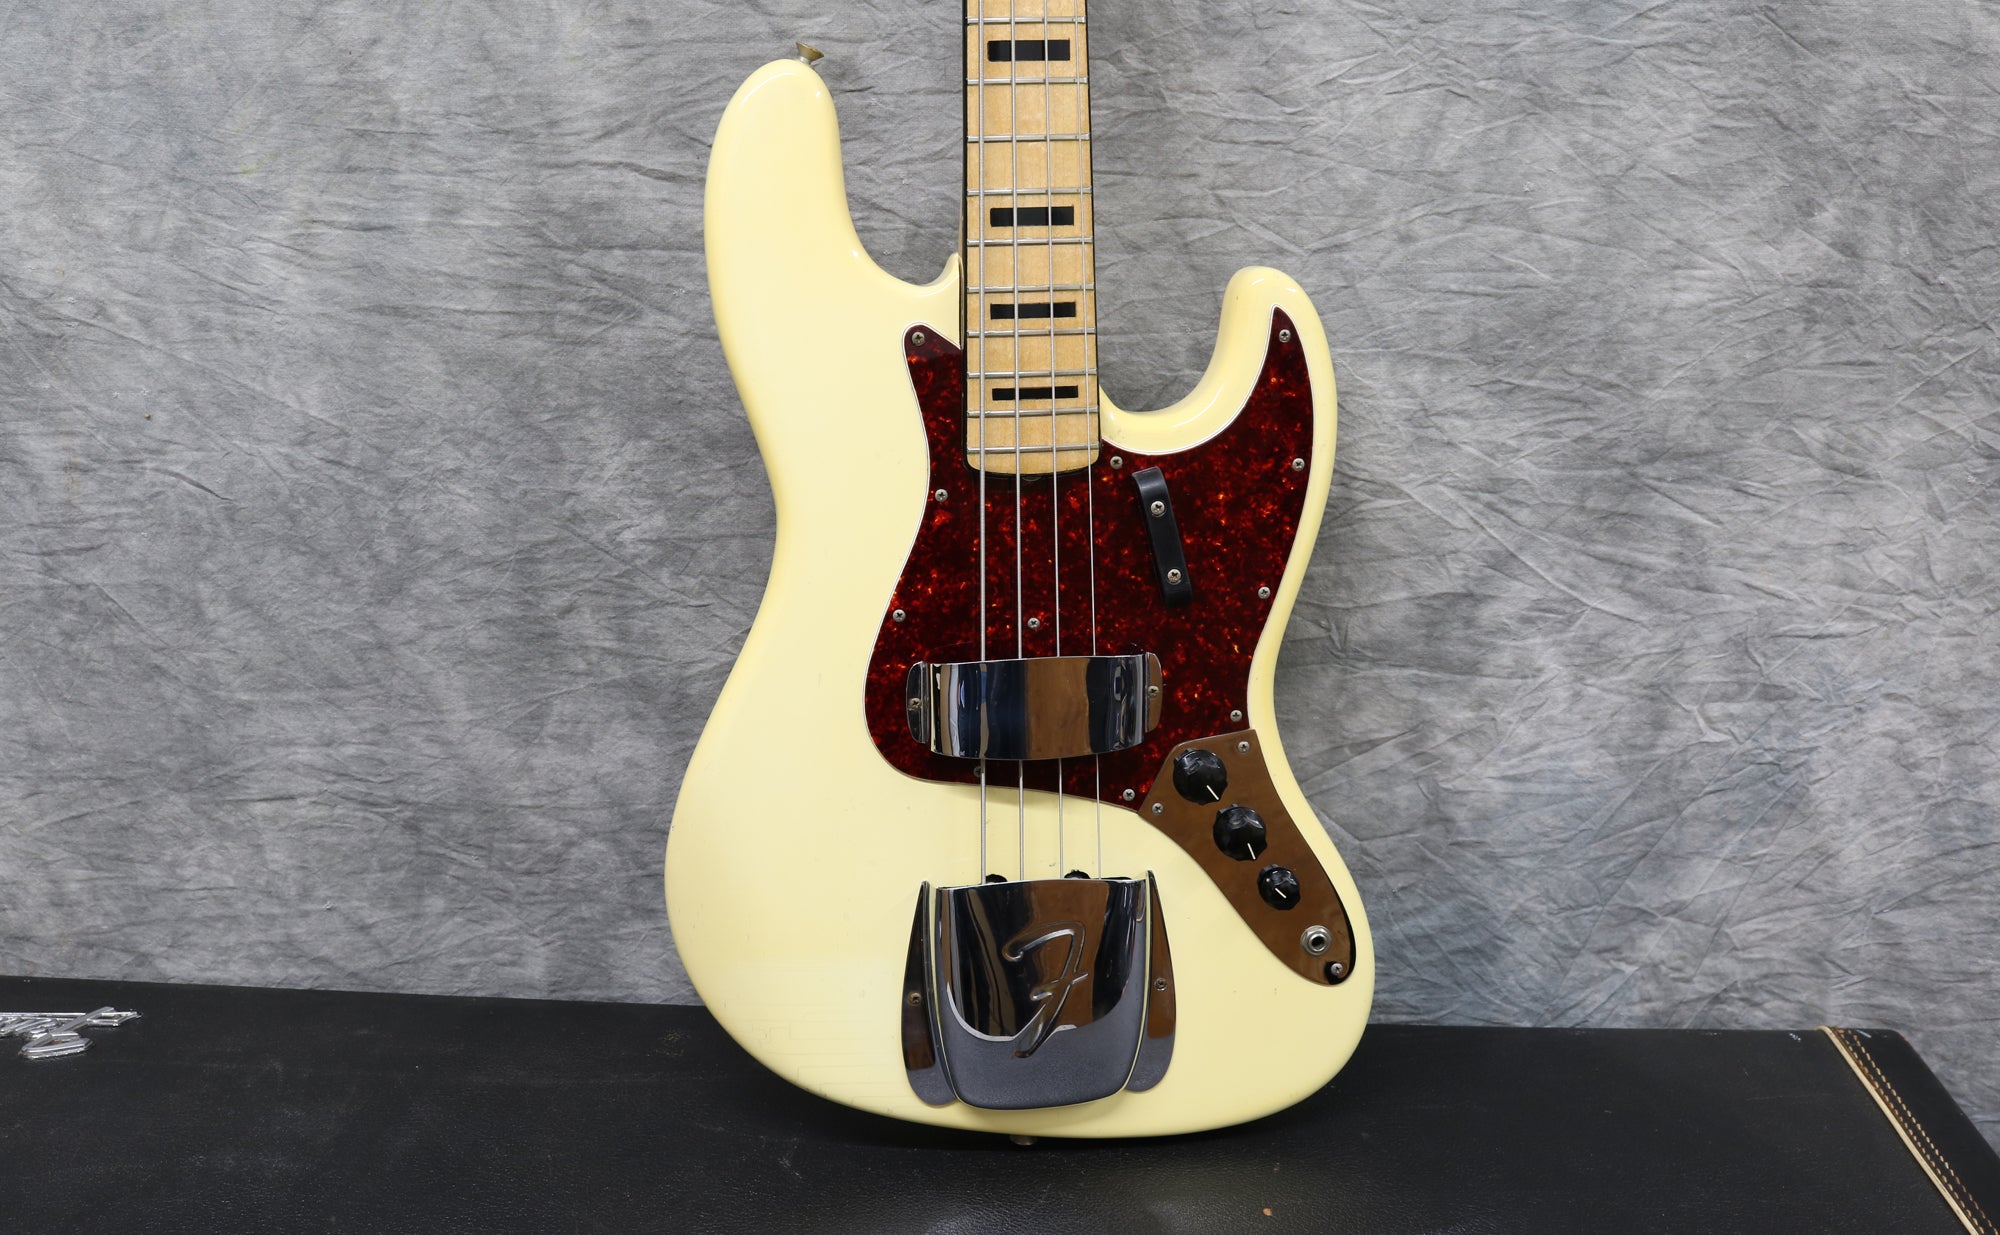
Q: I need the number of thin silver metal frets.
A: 10